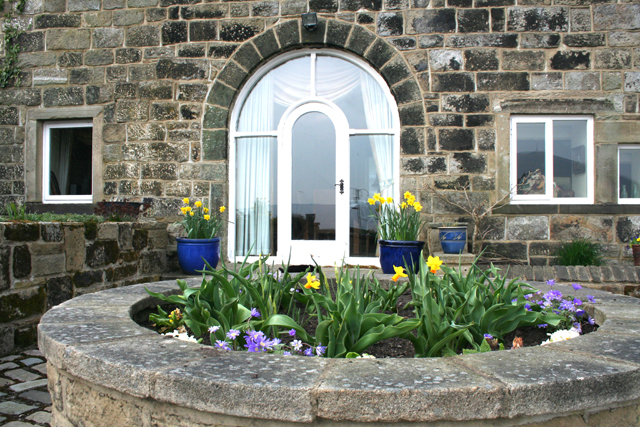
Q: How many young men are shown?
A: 0